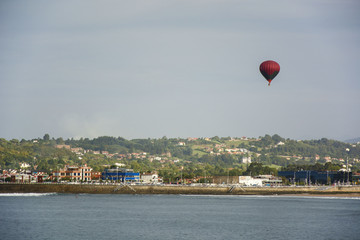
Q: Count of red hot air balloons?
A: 1